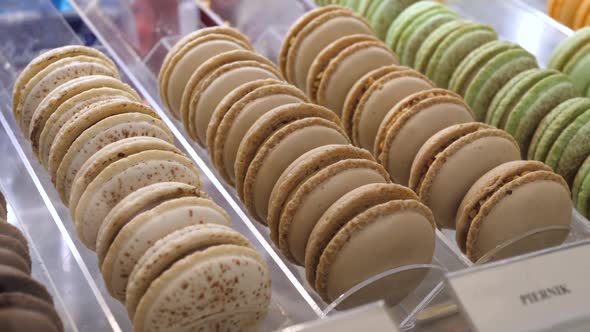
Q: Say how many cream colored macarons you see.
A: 6